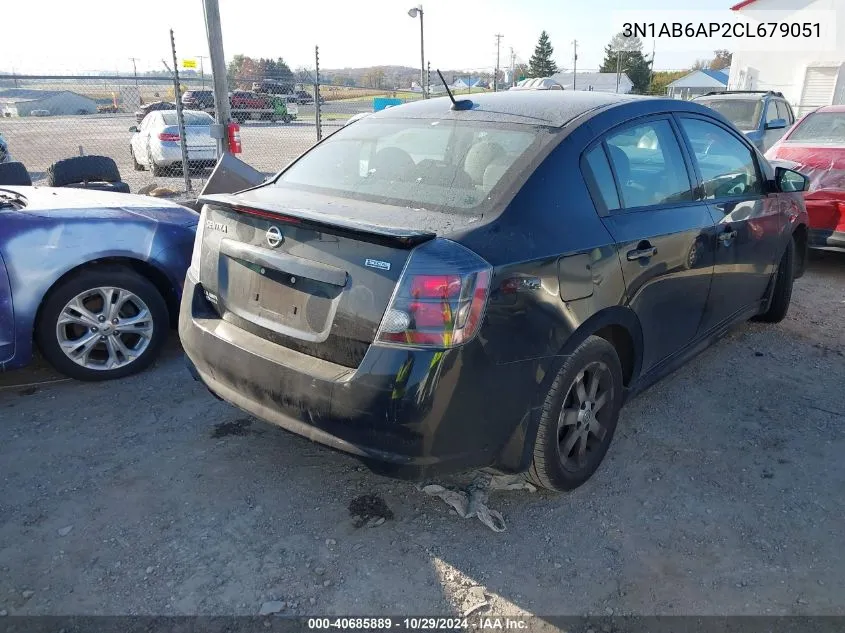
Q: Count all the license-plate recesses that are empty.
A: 1